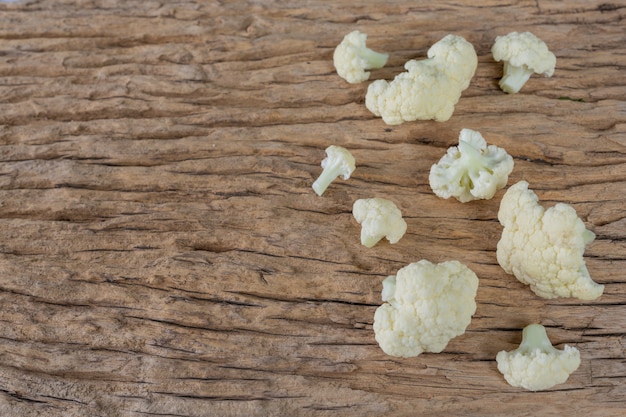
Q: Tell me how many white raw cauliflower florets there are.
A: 9